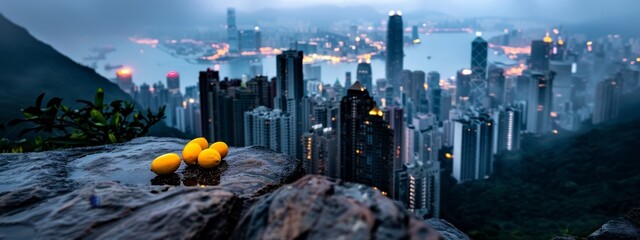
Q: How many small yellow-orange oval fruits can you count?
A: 5